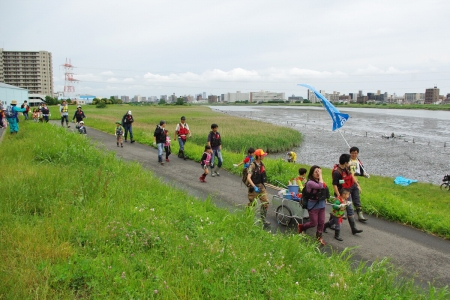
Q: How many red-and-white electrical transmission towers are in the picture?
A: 1